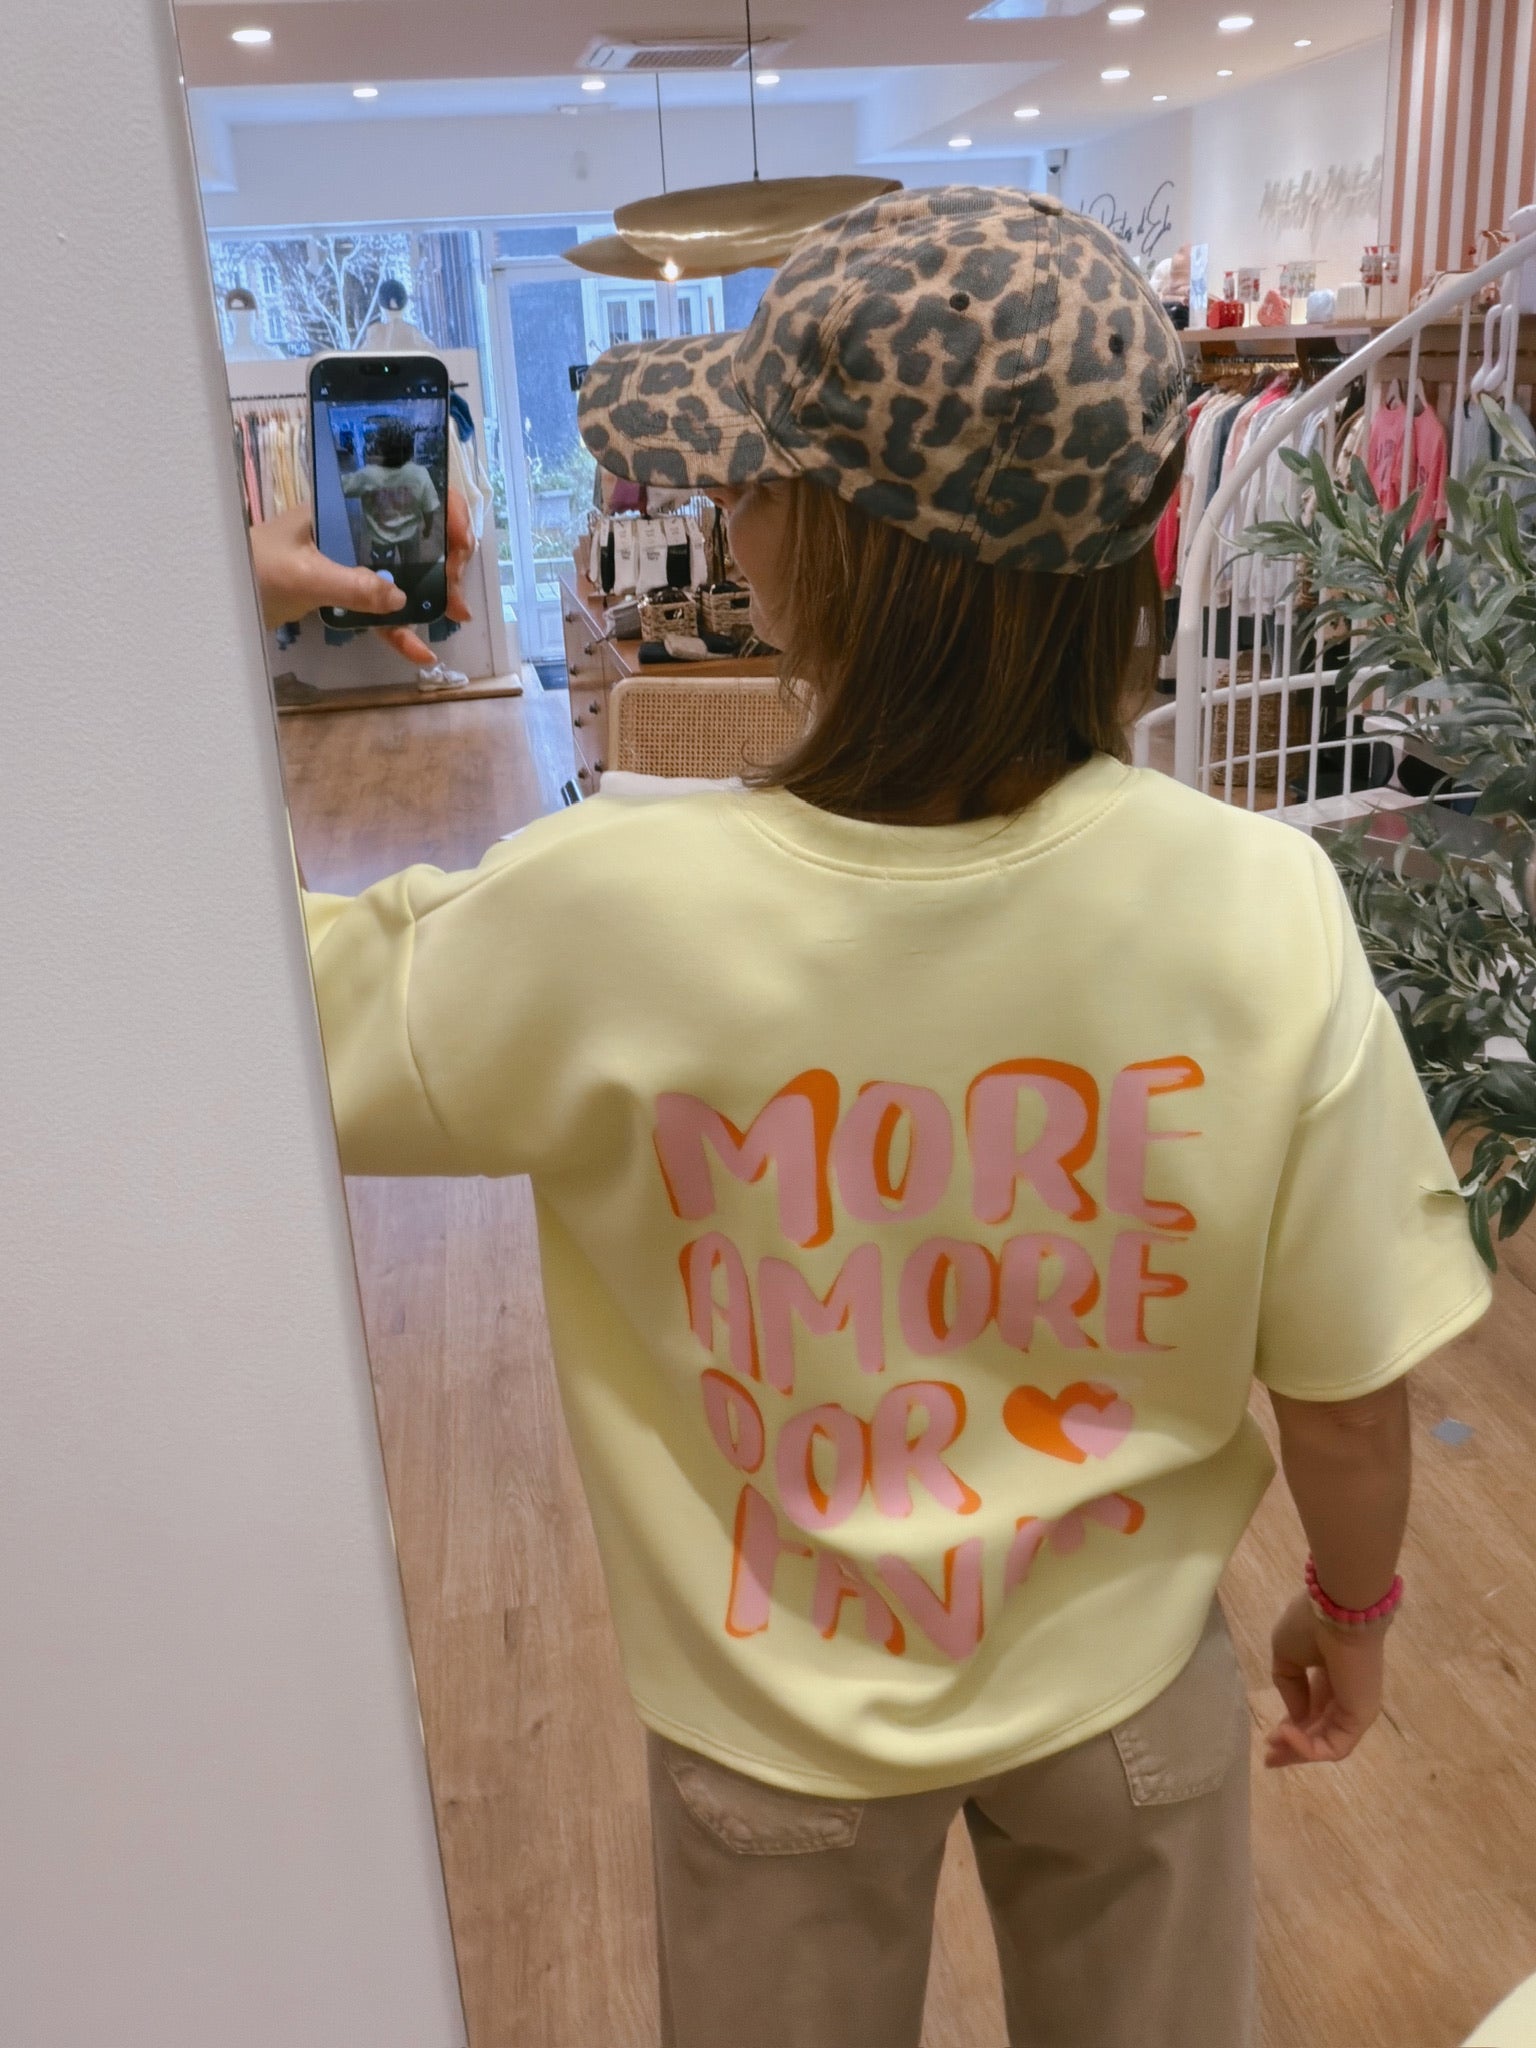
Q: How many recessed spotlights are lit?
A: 12